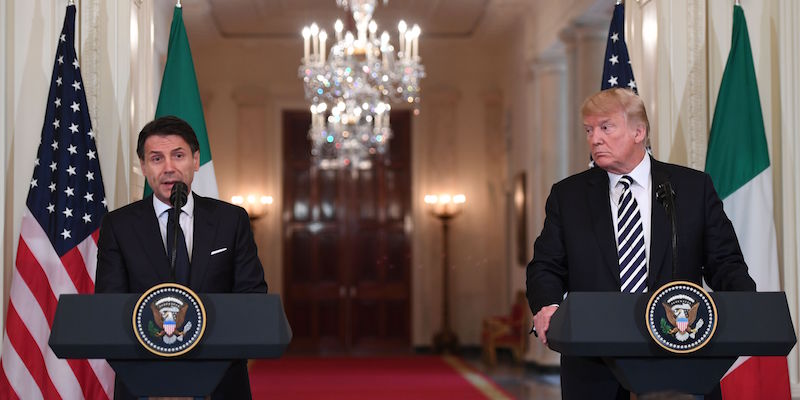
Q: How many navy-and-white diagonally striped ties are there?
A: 1